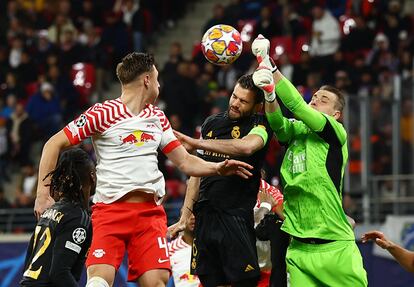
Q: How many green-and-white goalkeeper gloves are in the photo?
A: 2